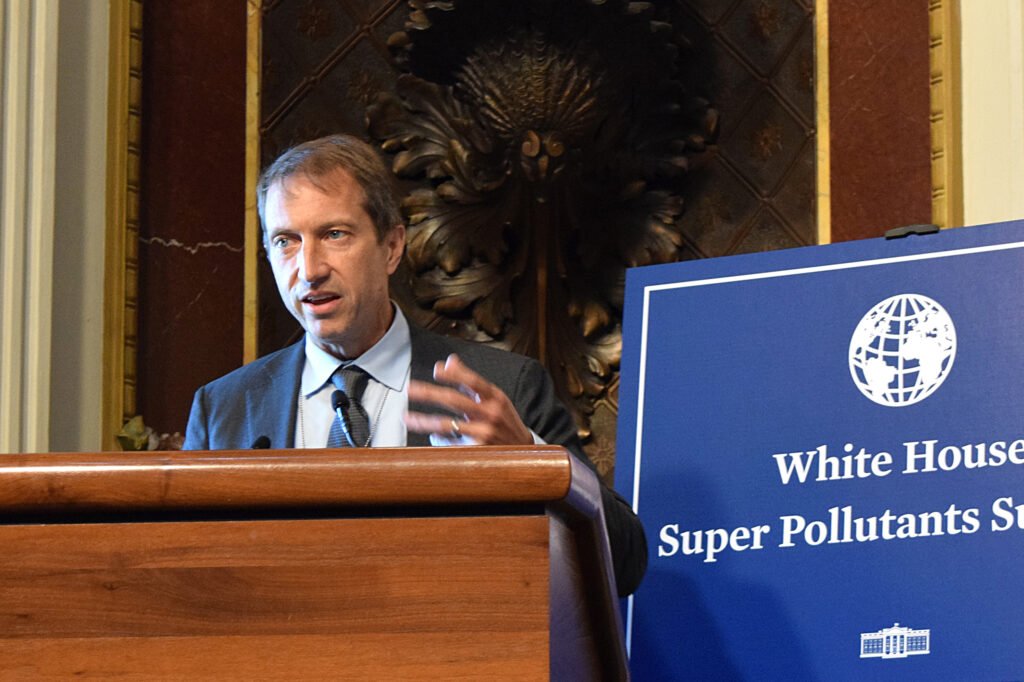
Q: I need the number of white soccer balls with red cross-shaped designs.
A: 0